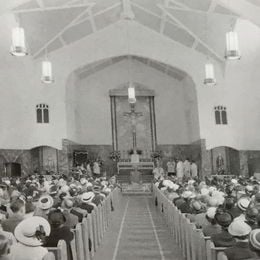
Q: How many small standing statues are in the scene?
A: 2